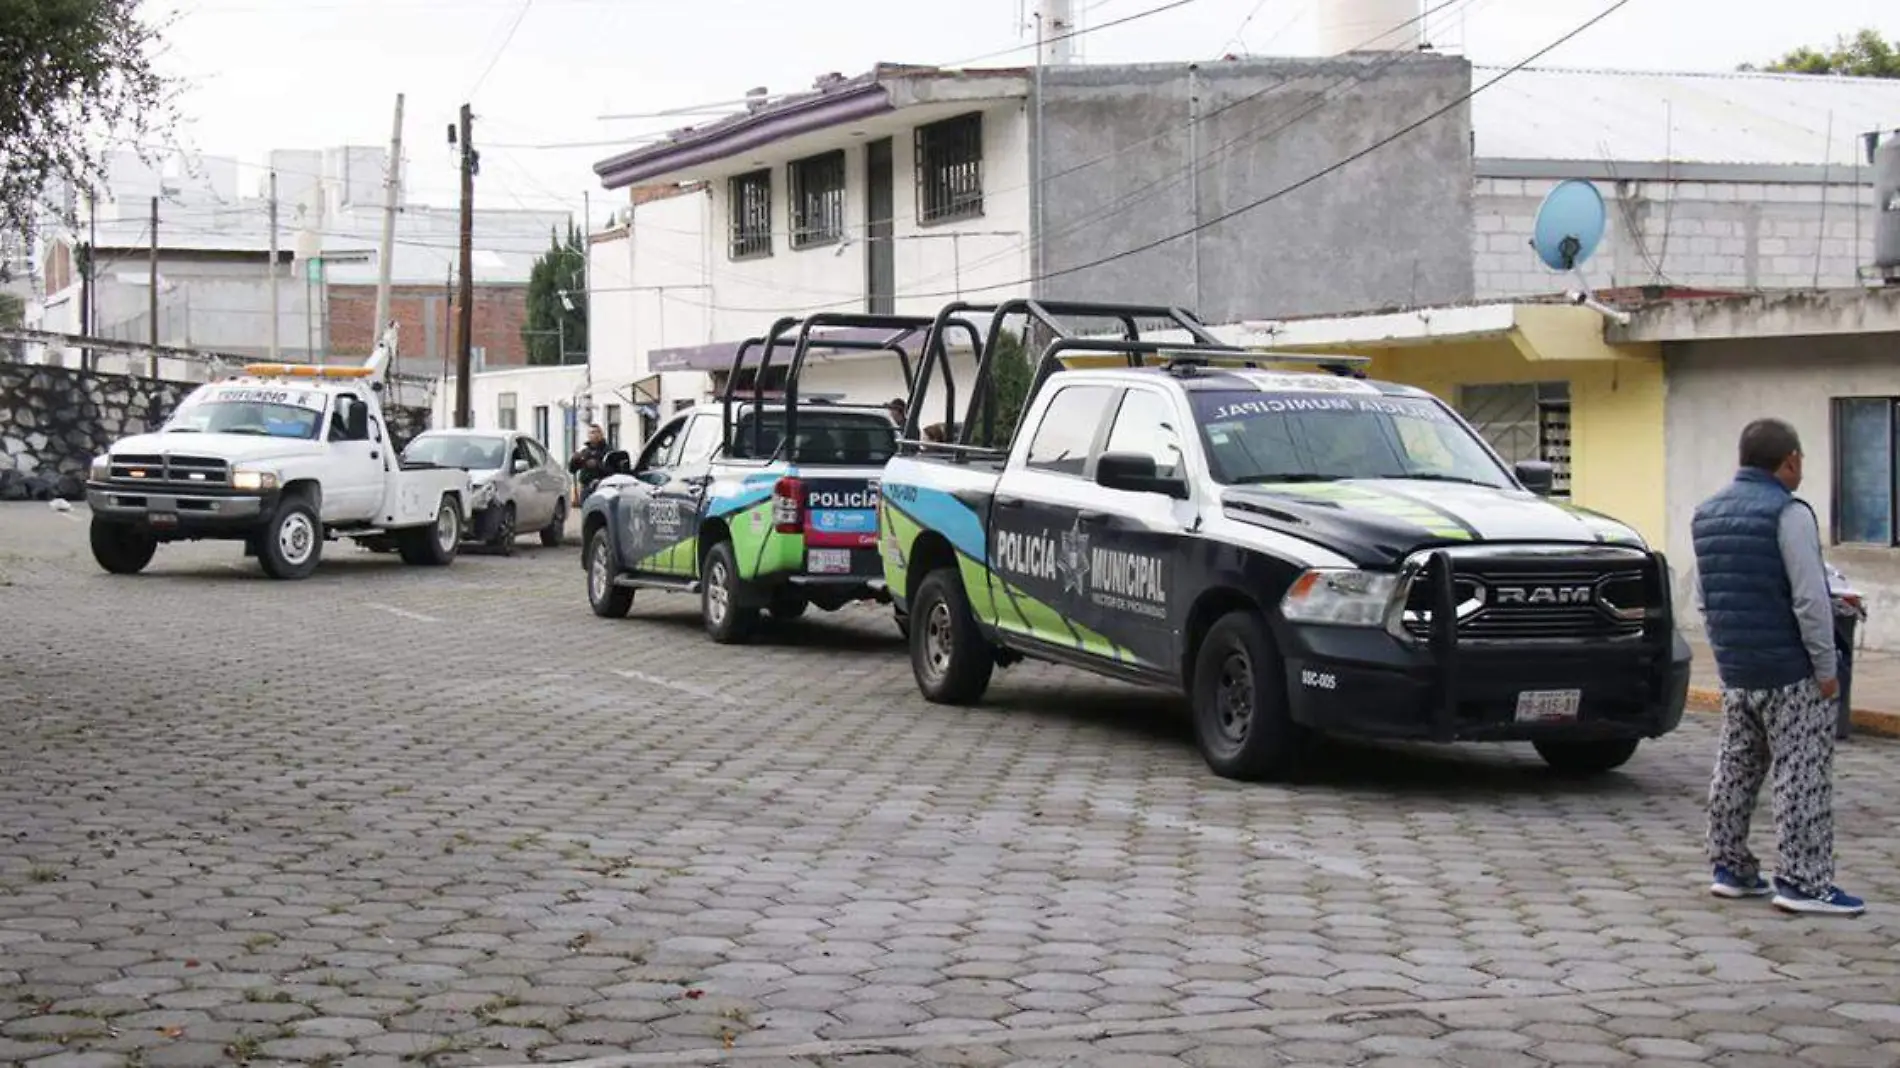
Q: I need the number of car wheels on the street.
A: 11